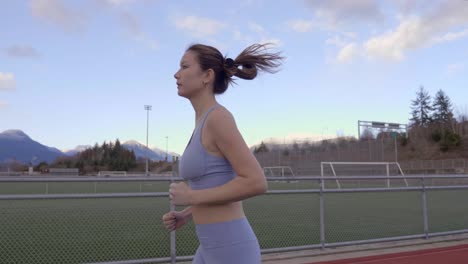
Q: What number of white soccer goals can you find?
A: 3